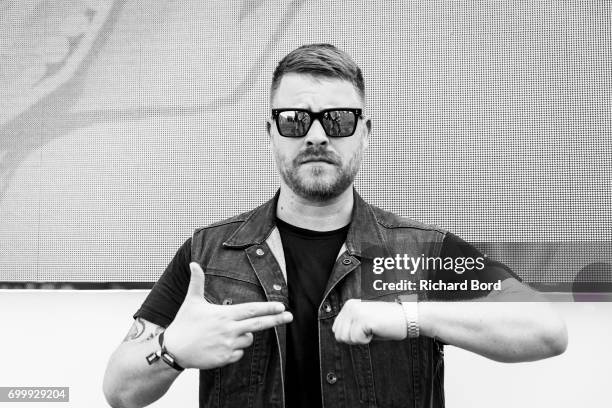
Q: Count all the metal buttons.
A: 6